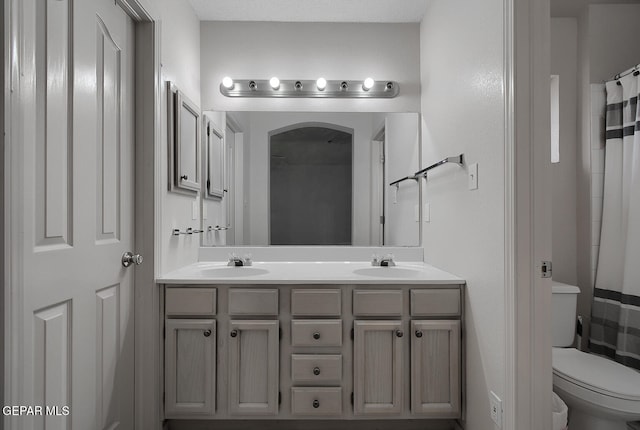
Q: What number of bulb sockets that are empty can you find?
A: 4